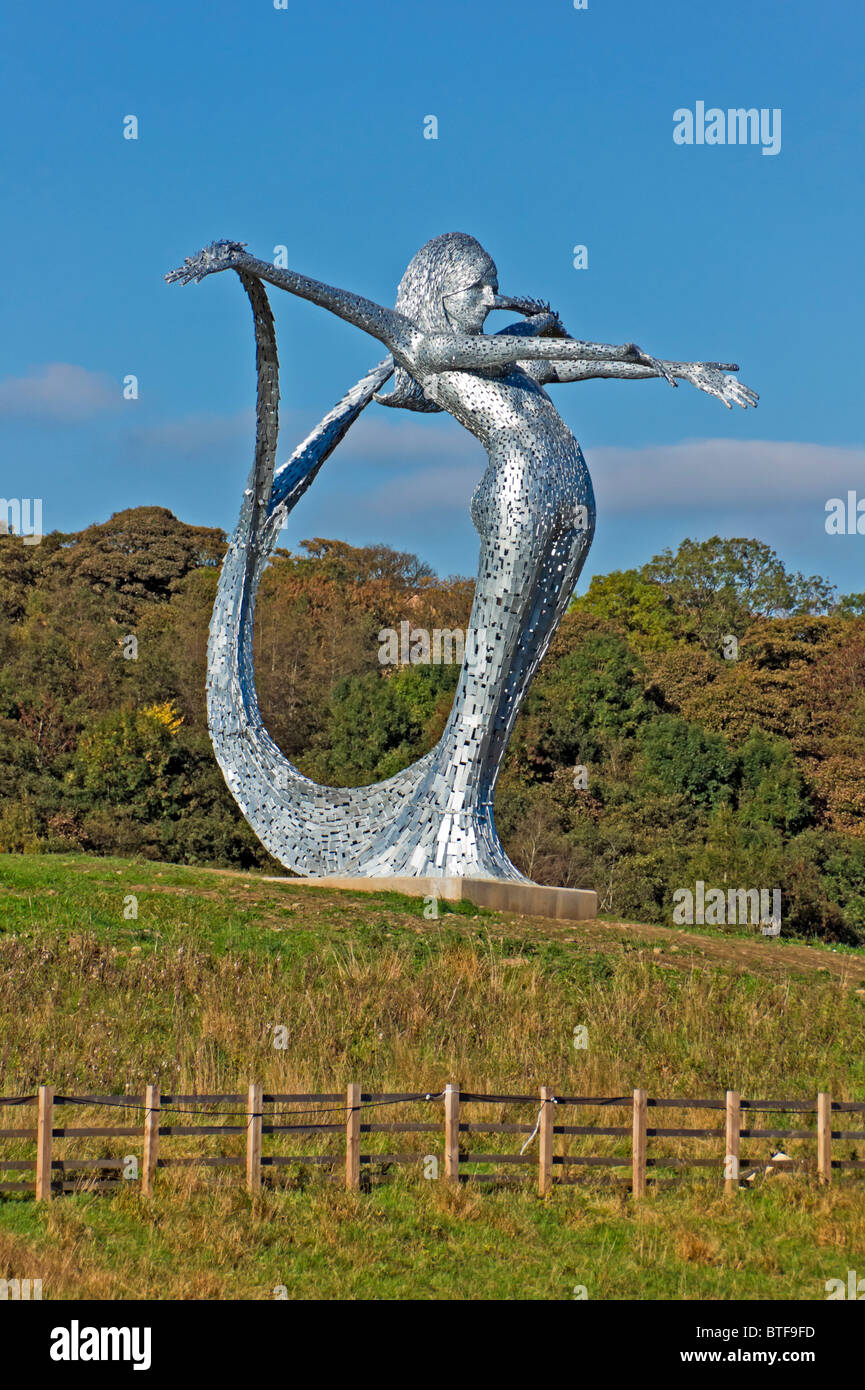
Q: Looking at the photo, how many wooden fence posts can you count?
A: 9